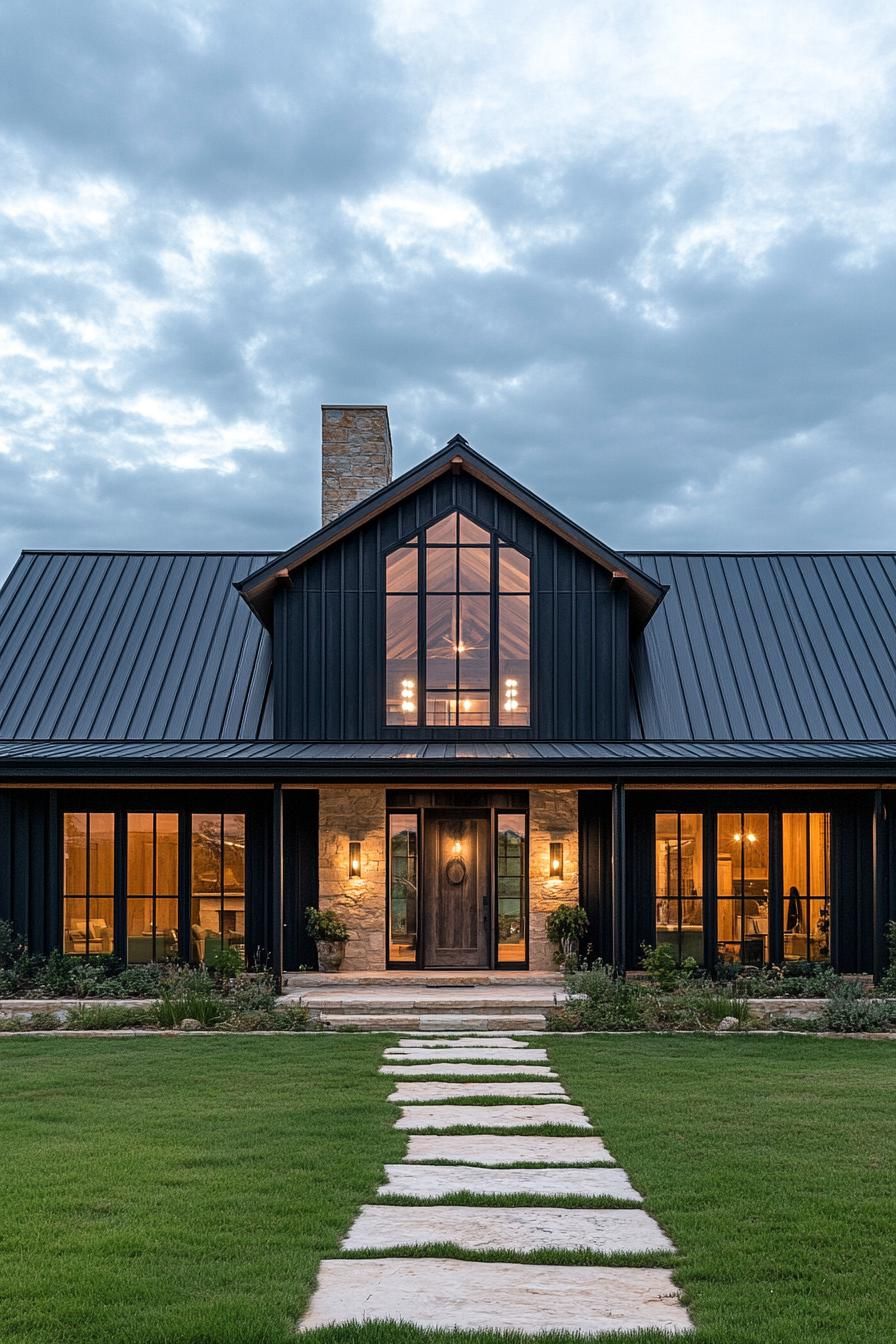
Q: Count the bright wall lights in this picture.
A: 2